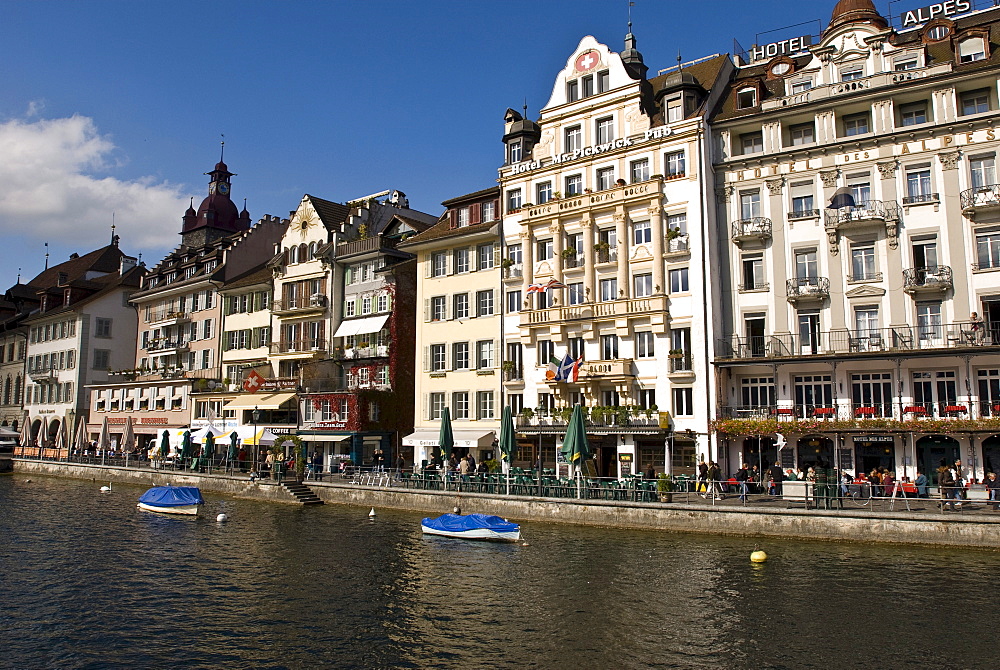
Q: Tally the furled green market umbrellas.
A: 7